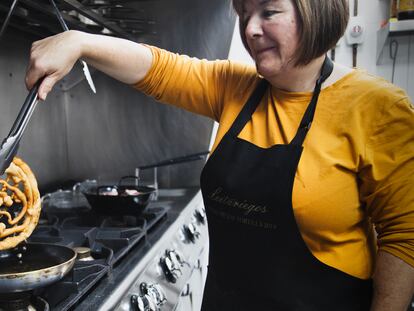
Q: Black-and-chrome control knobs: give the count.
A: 6